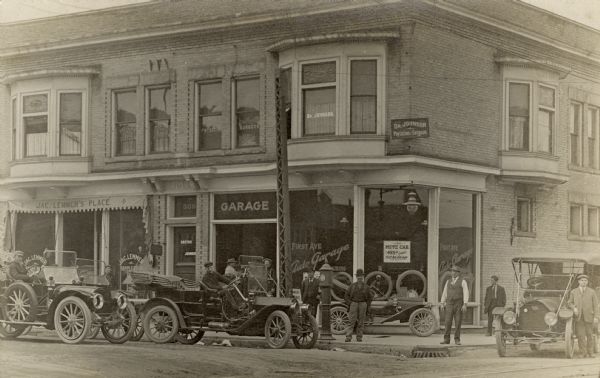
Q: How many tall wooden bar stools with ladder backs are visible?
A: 0